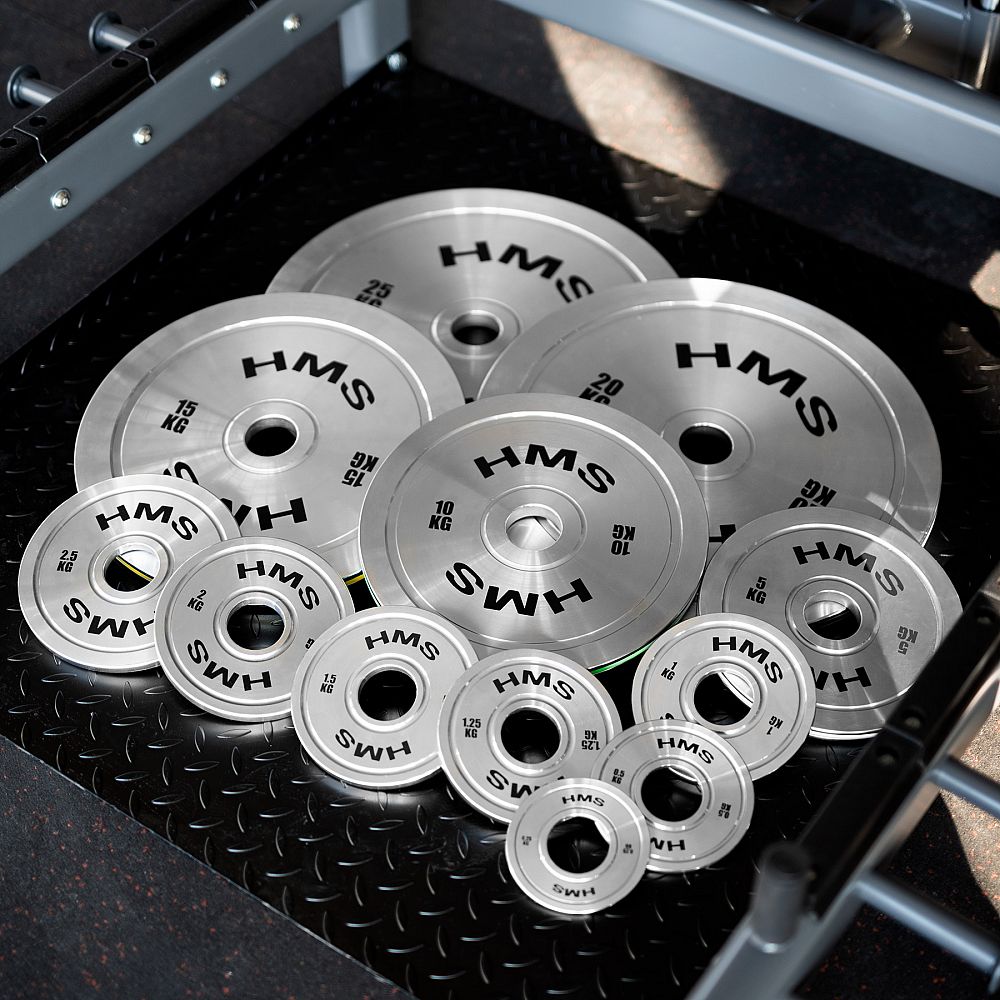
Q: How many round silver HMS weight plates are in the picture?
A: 12